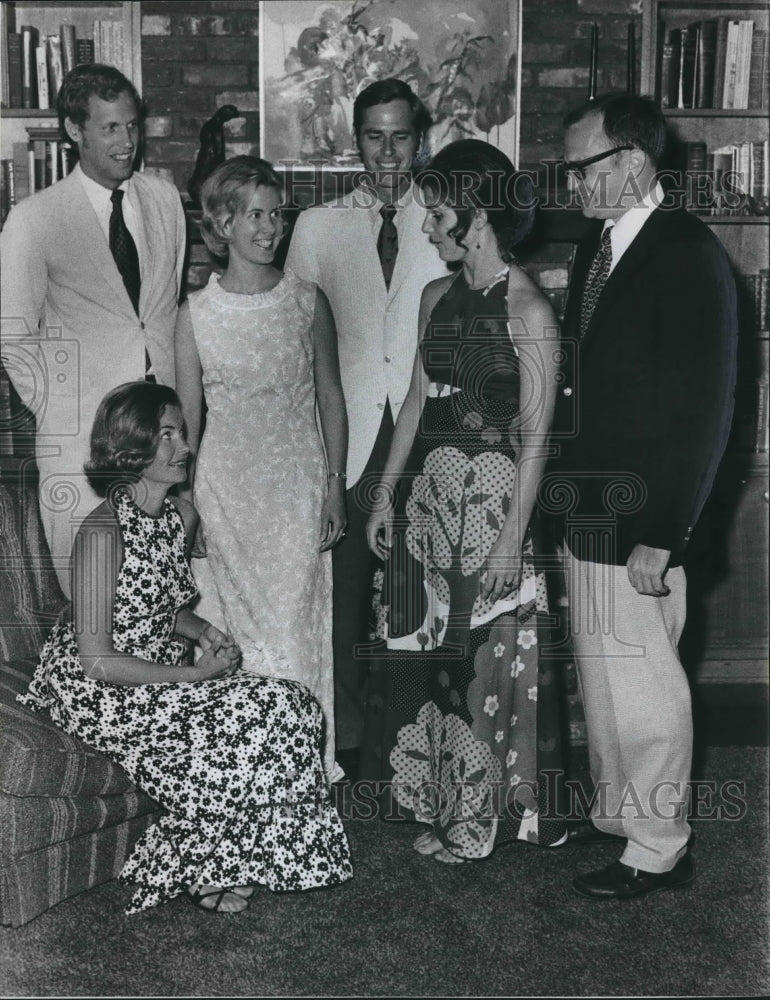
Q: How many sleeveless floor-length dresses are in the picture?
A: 3